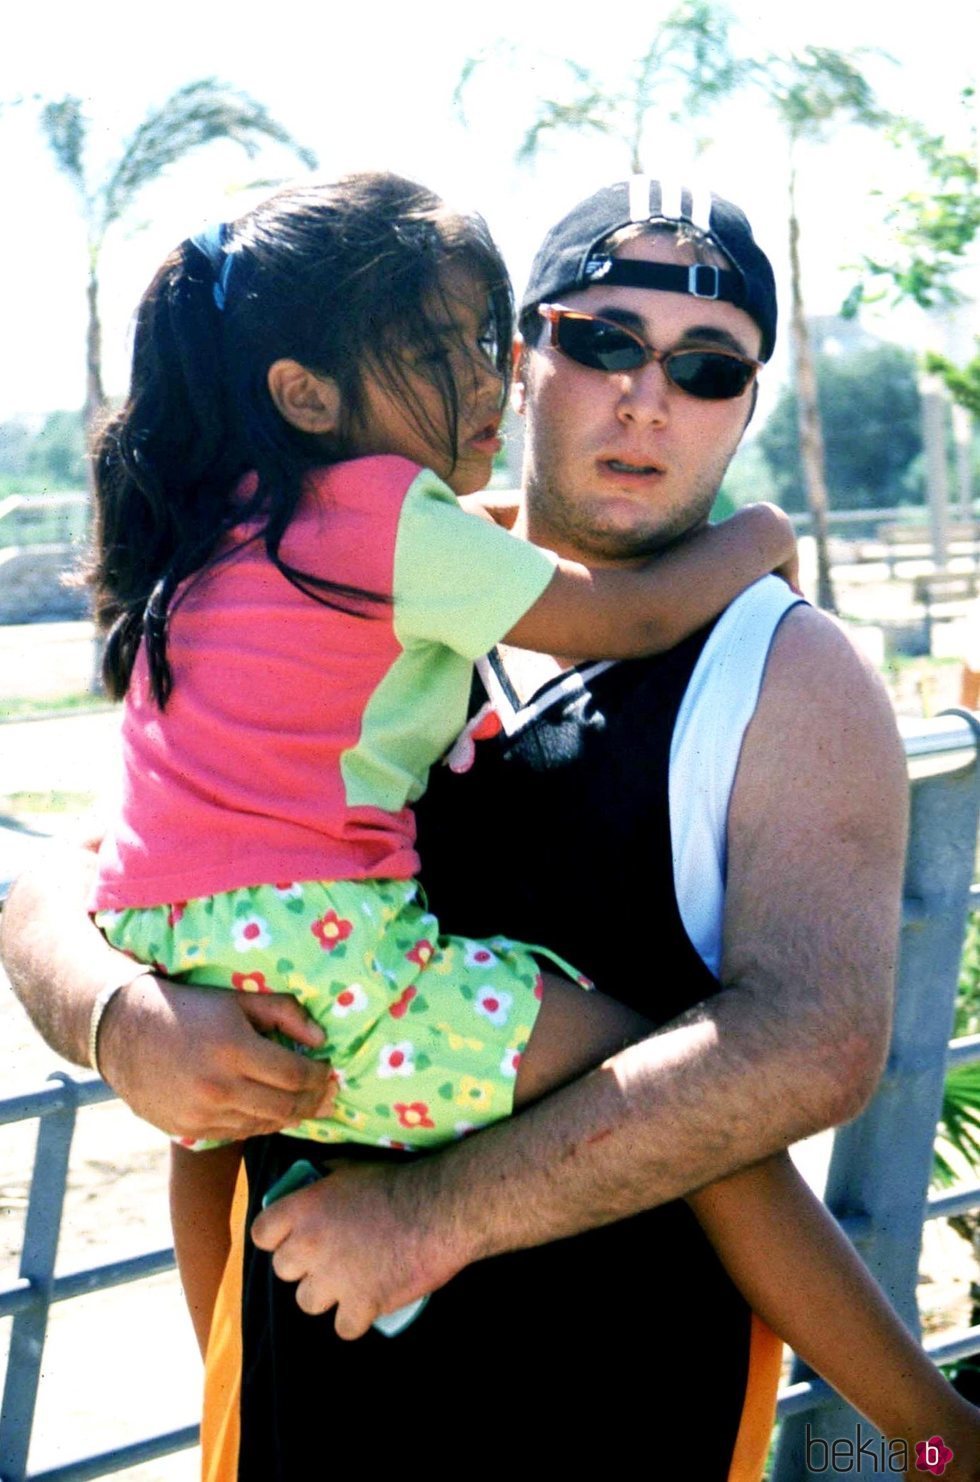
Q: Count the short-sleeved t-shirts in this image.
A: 1